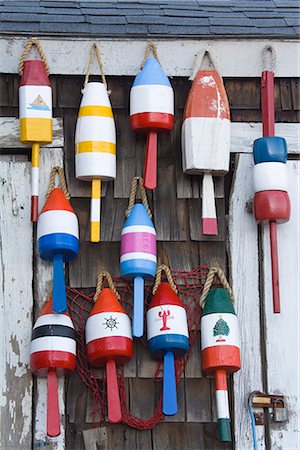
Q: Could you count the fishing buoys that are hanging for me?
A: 11